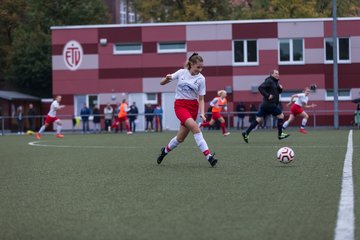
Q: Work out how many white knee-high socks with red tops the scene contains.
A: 2